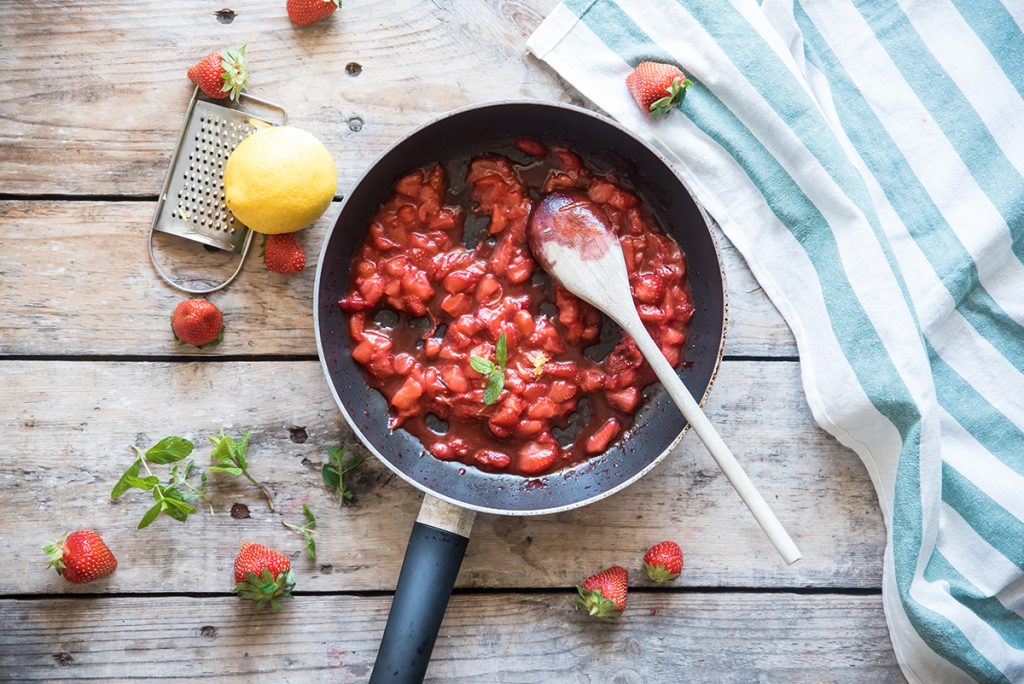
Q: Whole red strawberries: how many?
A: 9